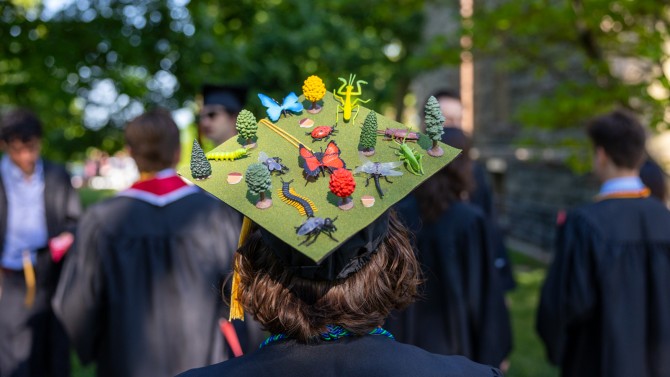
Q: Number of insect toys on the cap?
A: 11